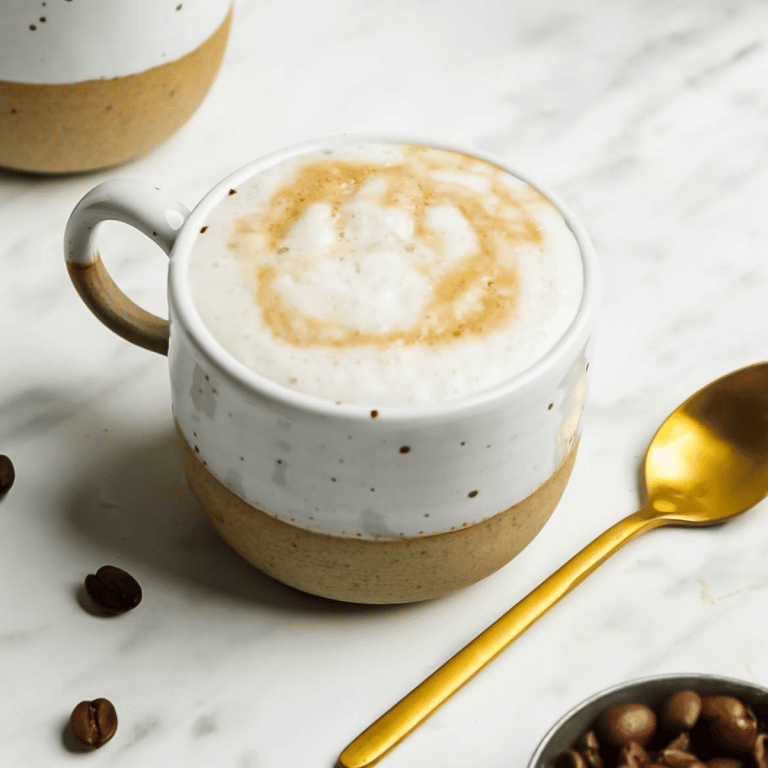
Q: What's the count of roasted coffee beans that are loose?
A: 3